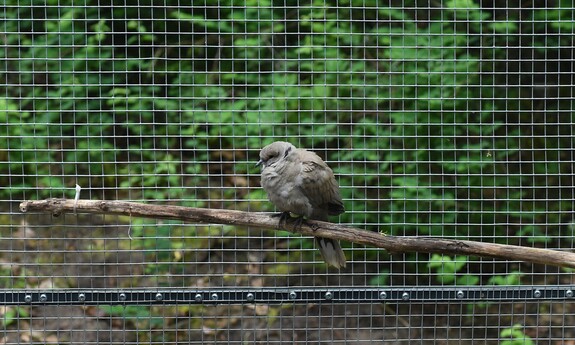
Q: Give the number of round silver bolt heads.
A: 15